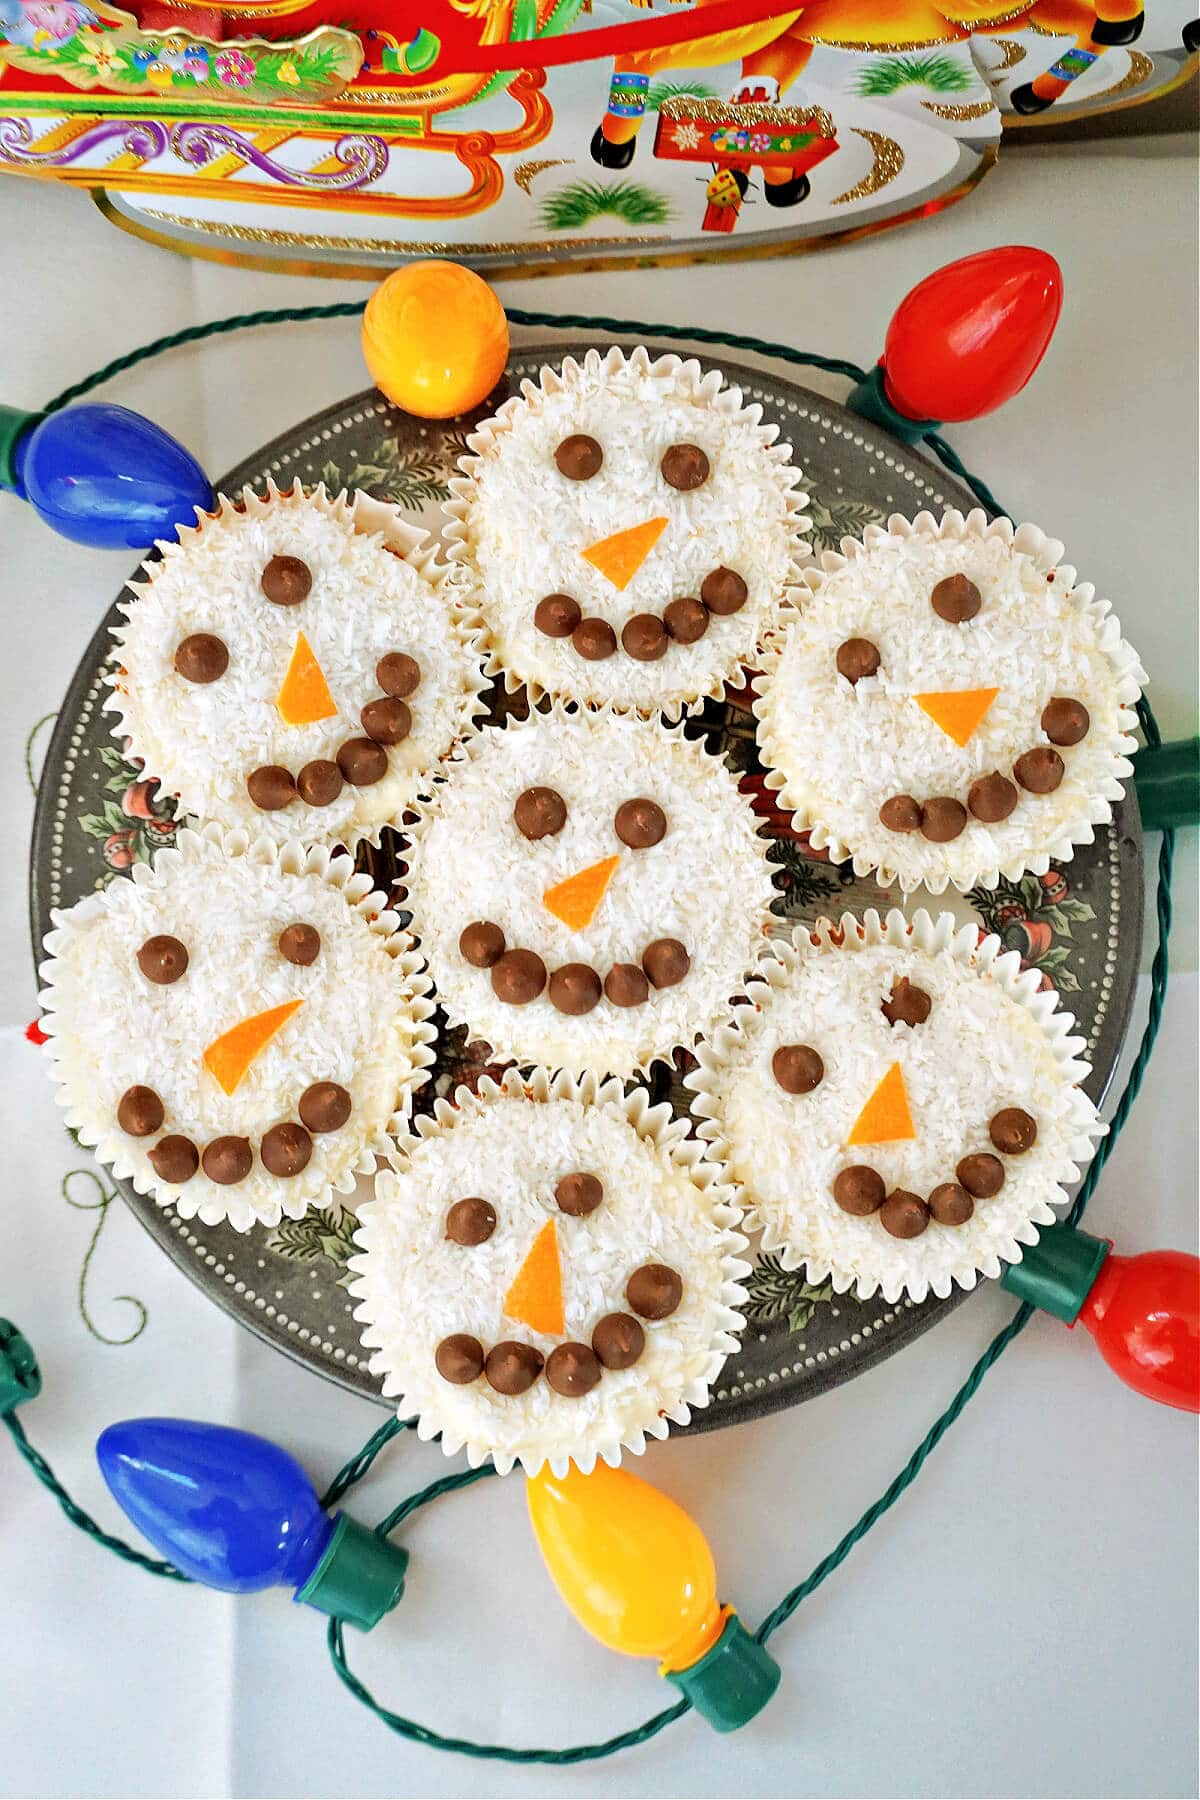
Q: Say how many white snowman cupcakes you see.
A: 7